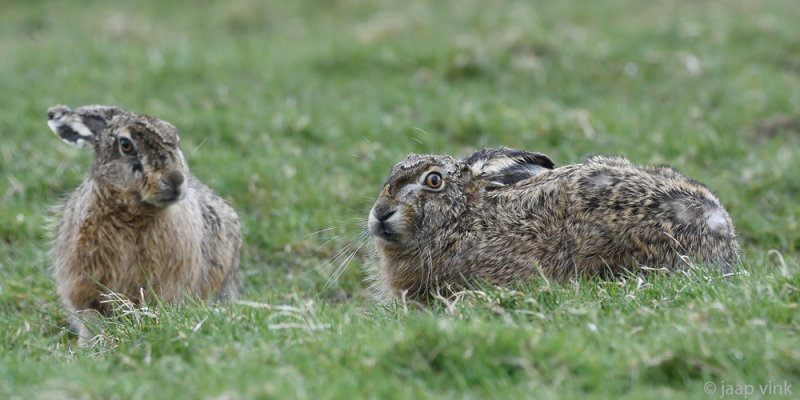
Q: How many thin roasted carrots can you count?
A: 0